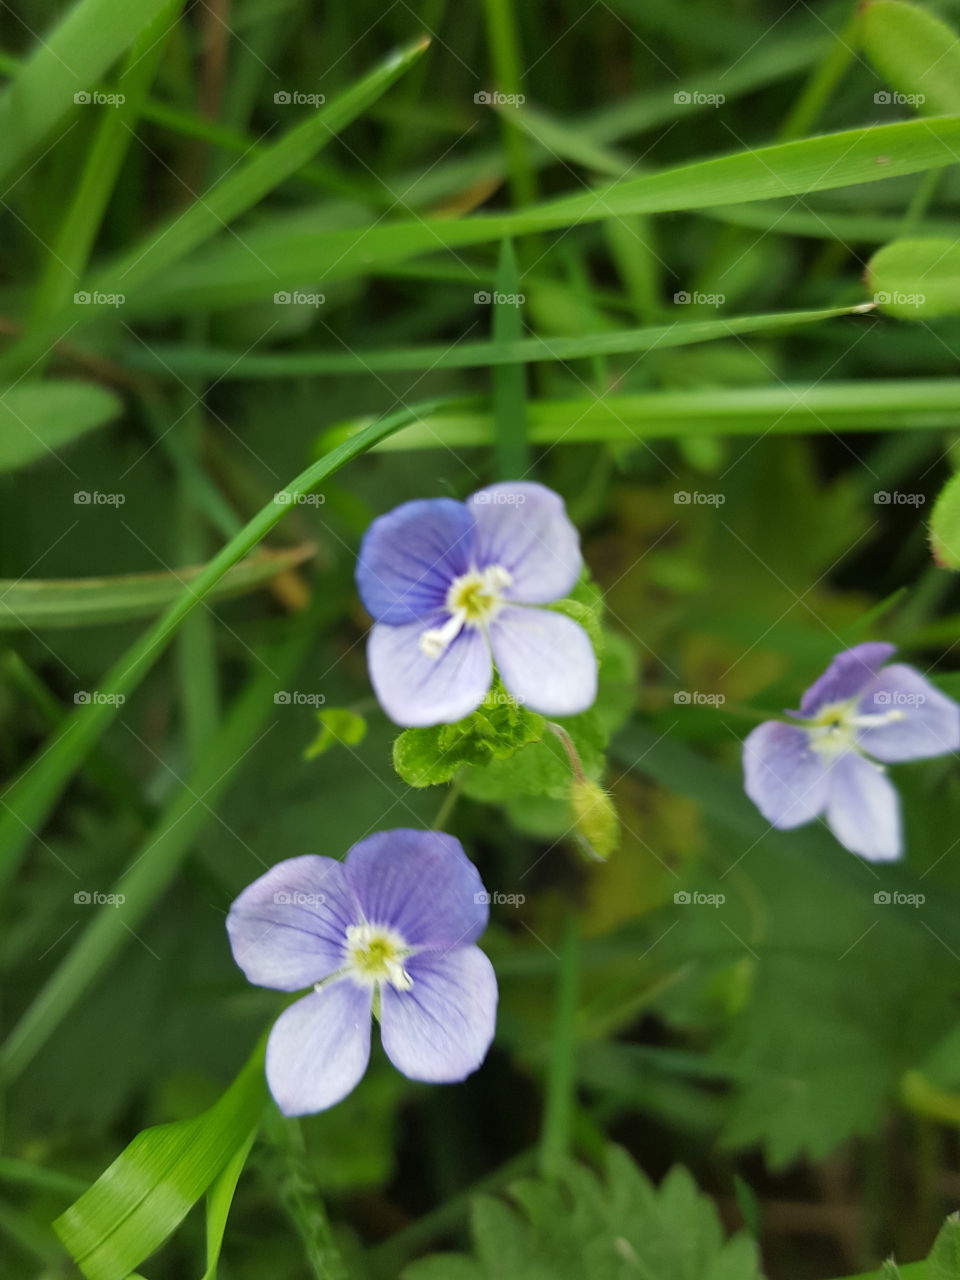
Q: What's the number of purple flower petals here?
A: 12